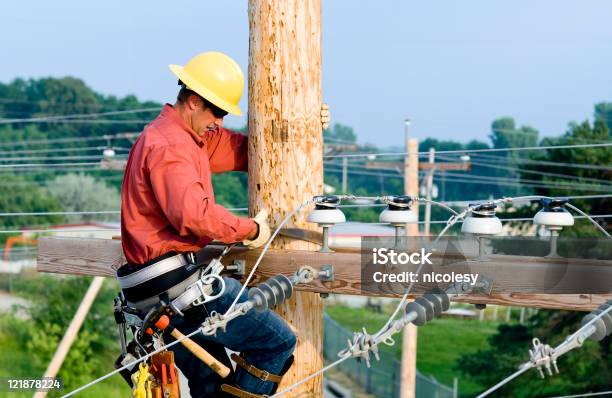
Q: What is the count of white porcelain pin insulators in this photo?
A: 4